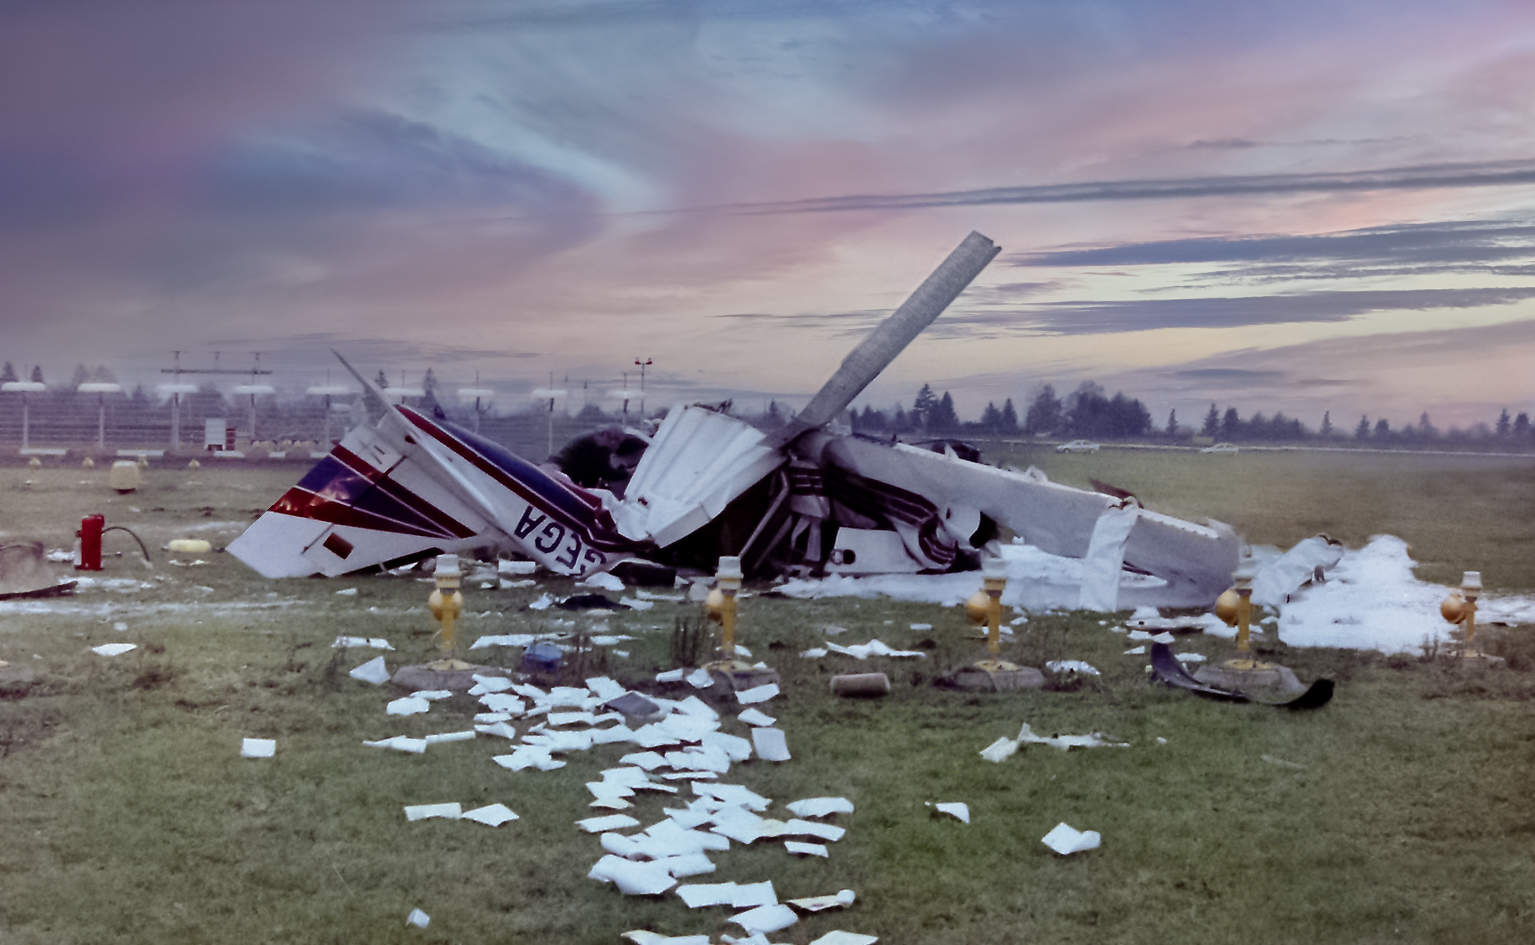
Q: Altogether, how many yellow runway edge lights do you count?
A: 5